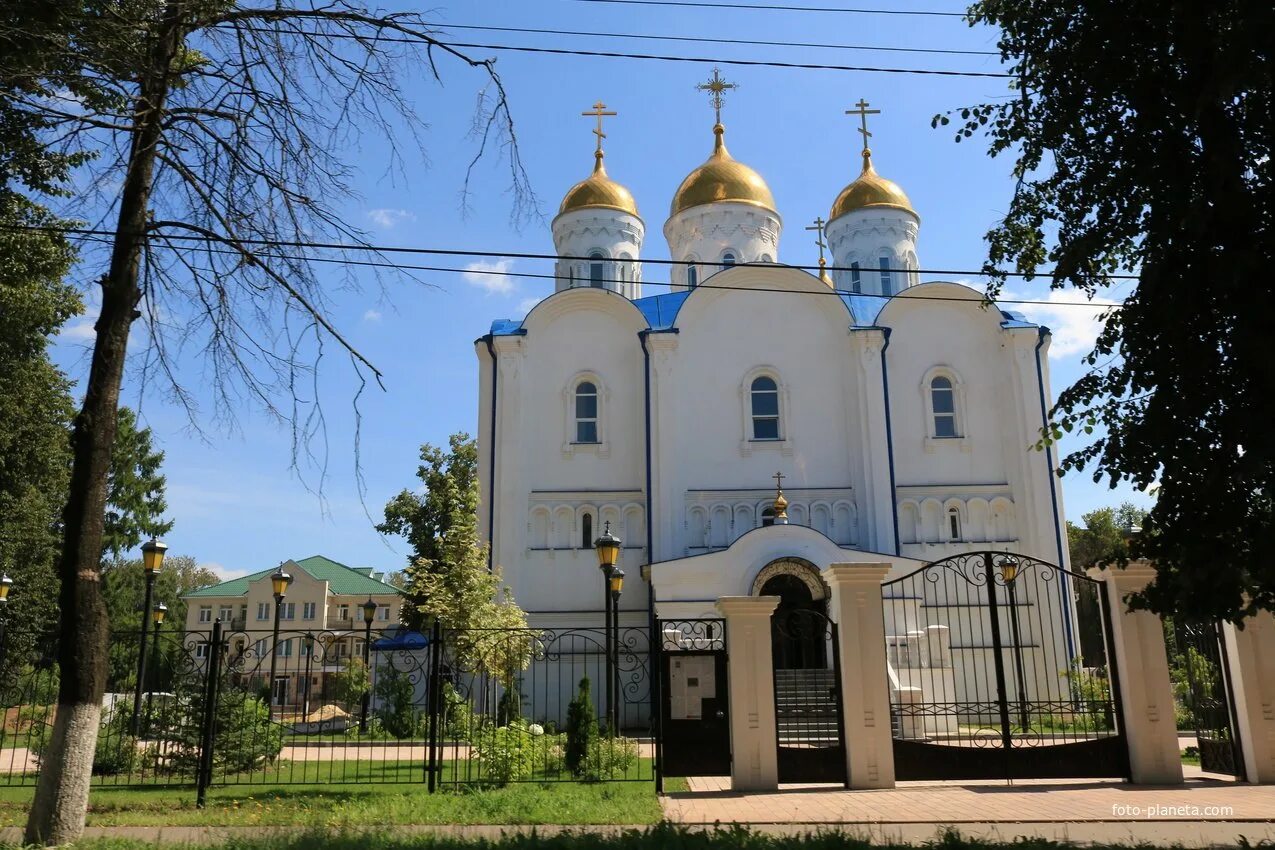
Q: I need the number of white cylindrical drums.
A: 3